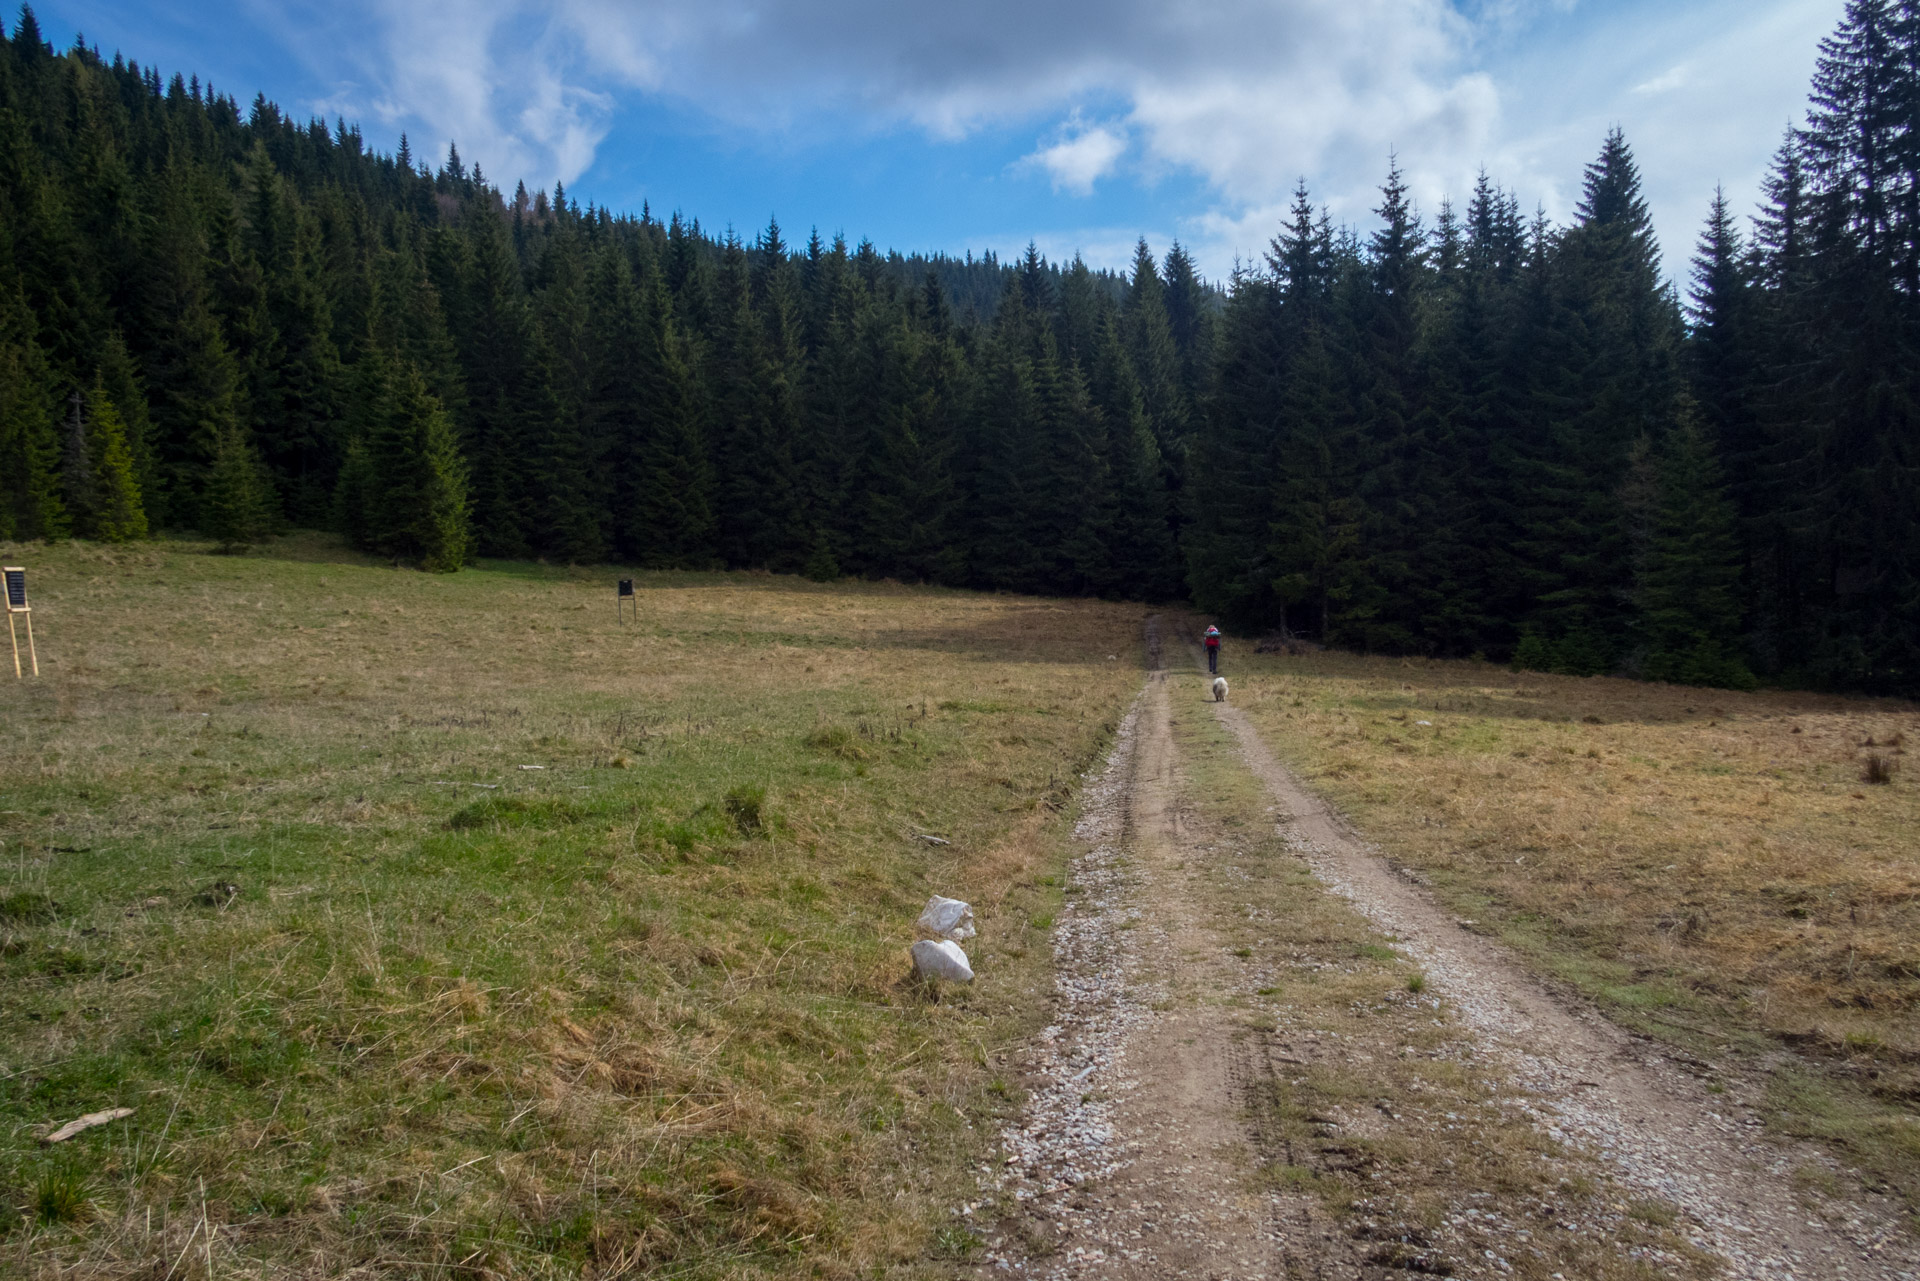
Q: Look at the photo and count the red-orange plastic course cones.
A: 0